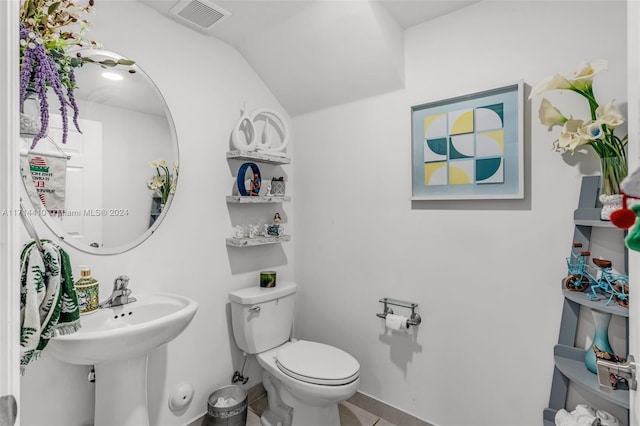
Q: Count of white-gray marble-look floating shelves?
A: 3